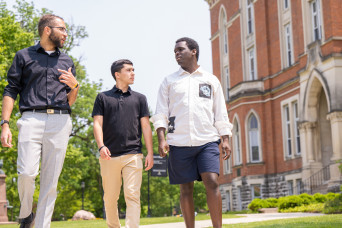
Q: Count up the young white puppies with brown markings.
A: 0